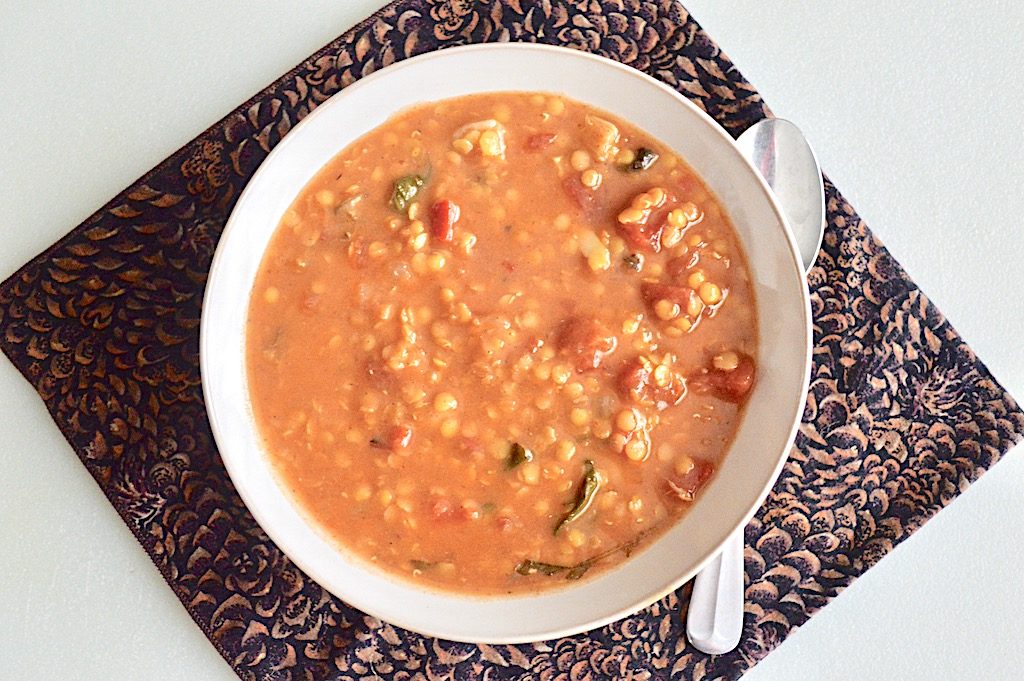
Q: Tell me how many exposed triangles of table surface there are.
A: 4